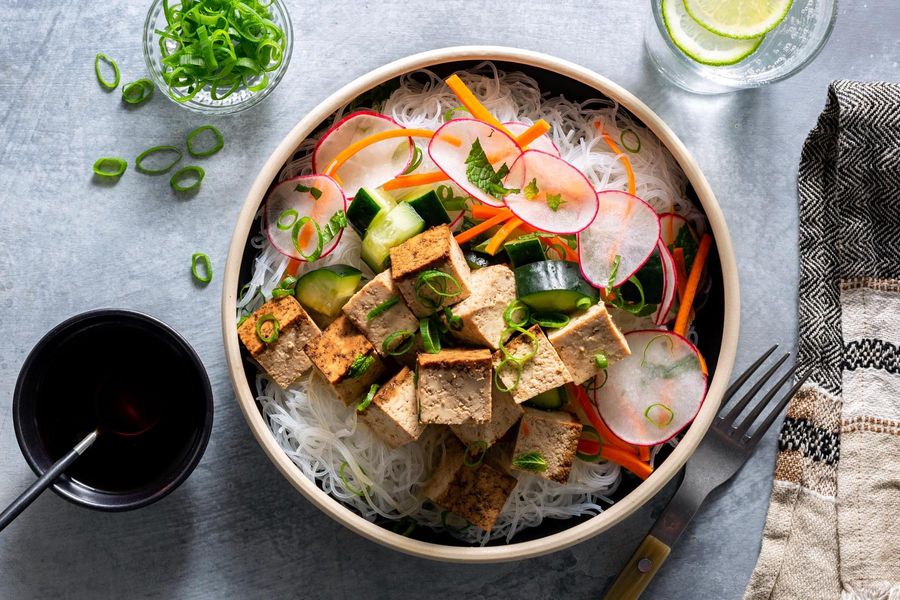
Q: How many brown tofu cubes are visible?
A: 12